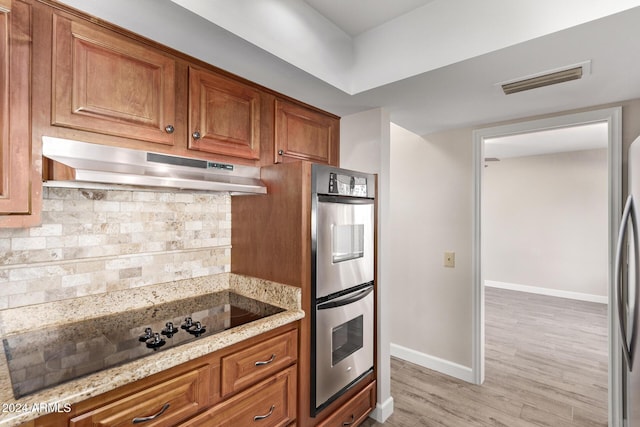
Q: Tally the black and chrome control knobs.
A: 5